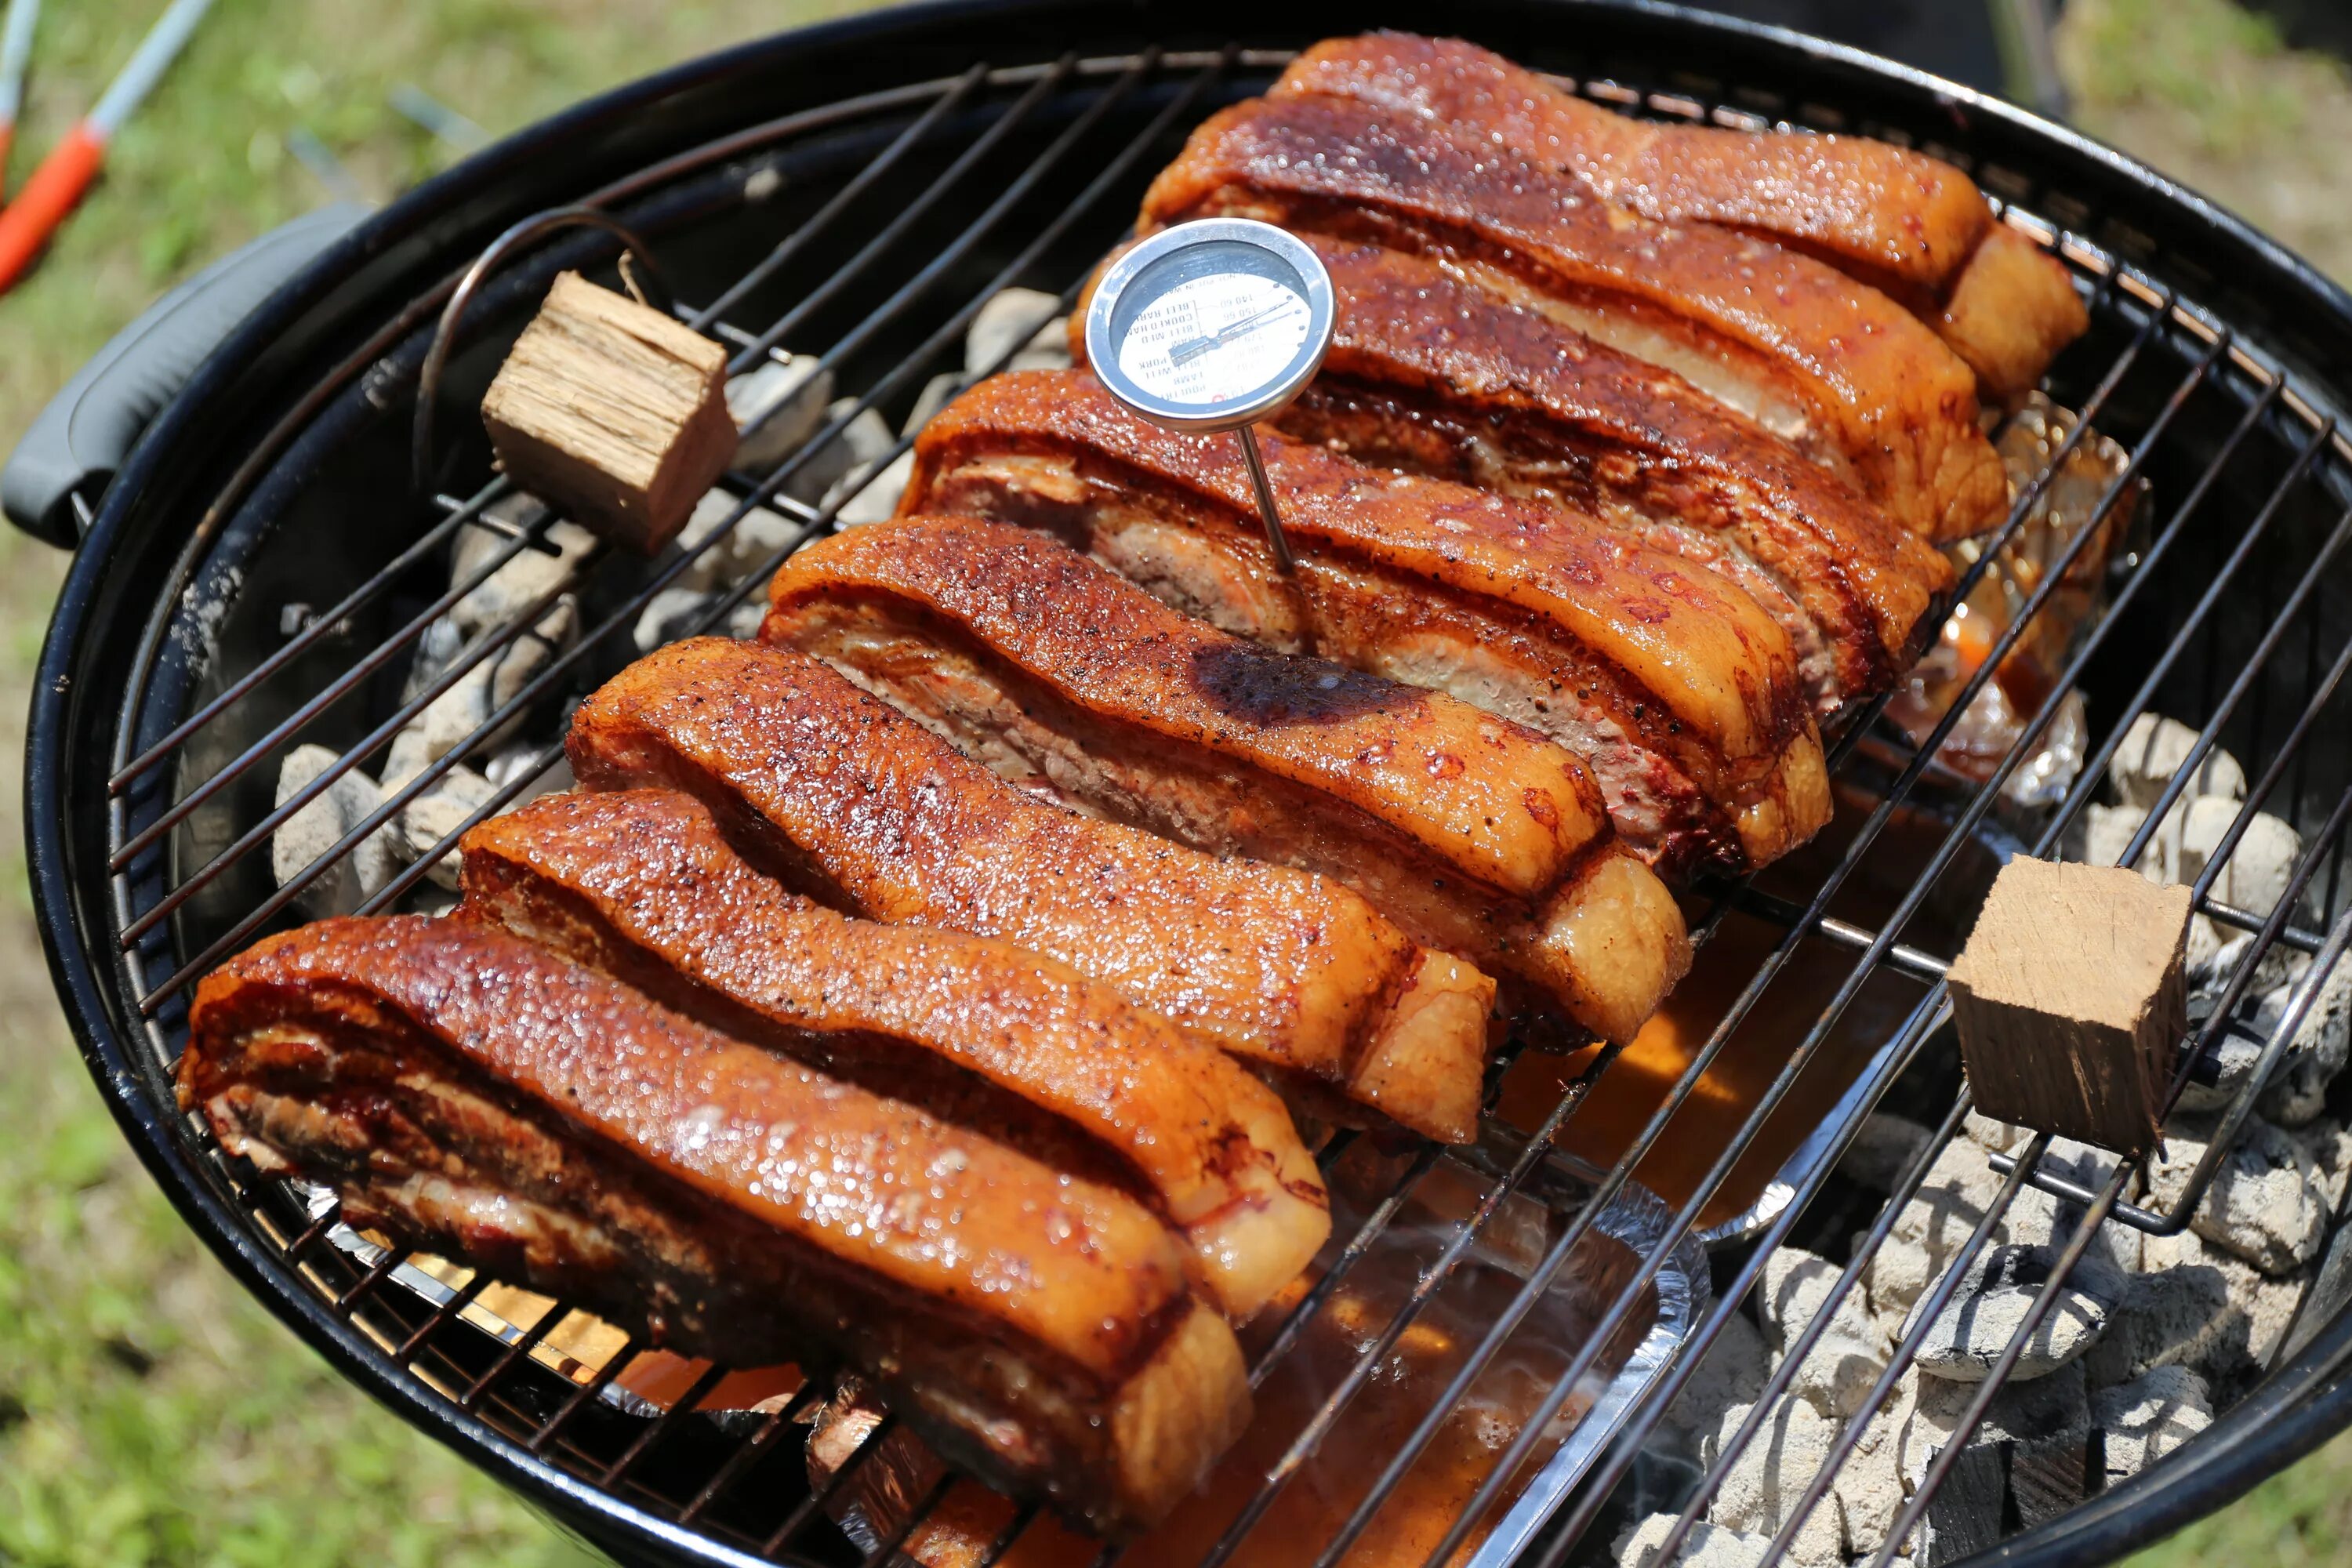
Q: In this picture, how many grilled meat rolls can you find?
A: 8